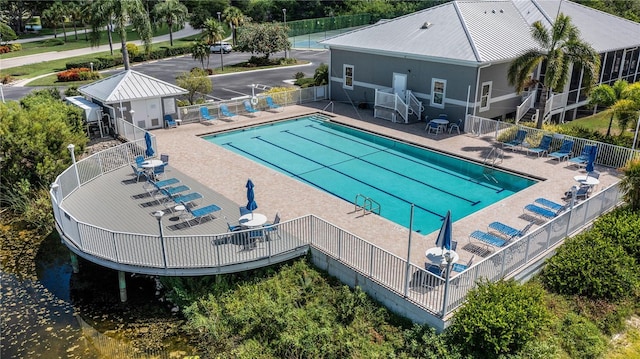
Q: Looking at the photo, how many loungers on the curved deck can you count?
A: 4